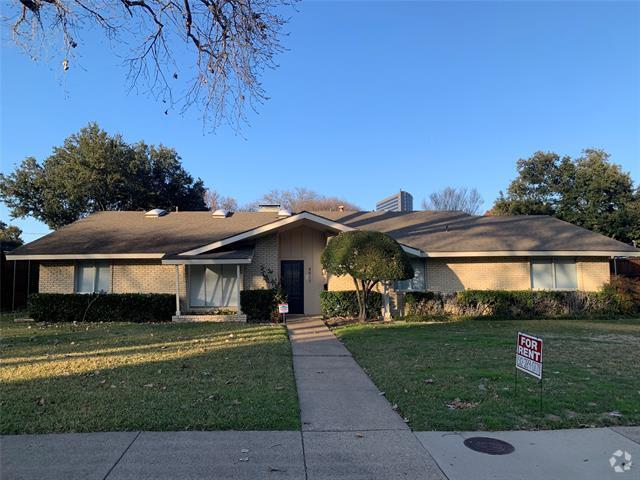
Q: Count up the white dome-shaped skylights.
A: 3